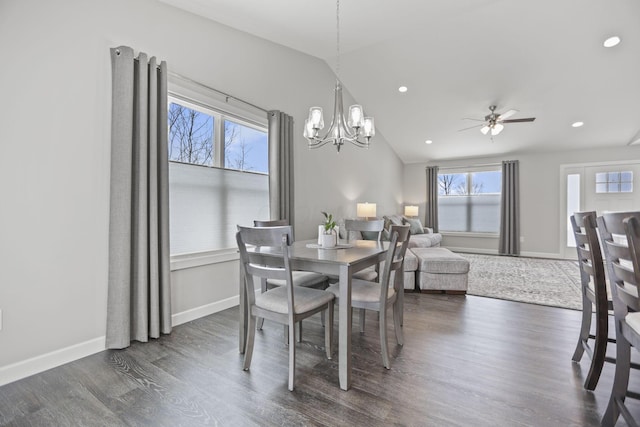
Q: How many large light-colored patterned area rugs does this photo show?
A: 1